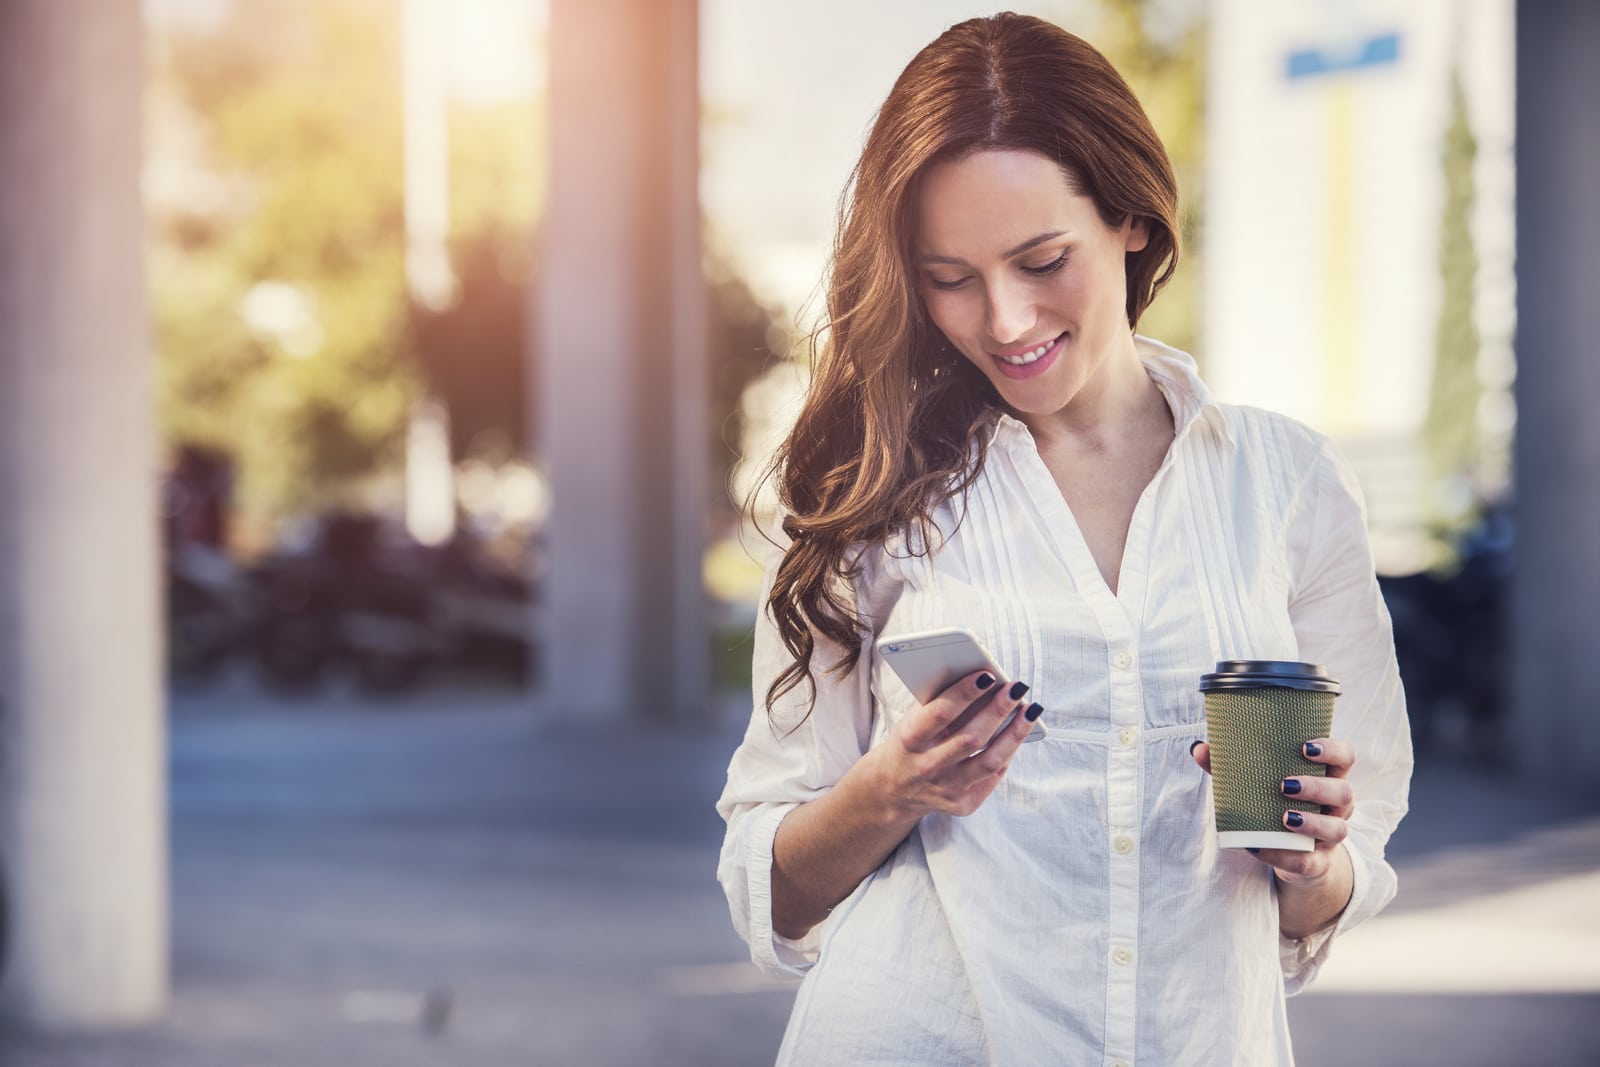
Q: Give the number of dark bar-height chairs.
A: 0